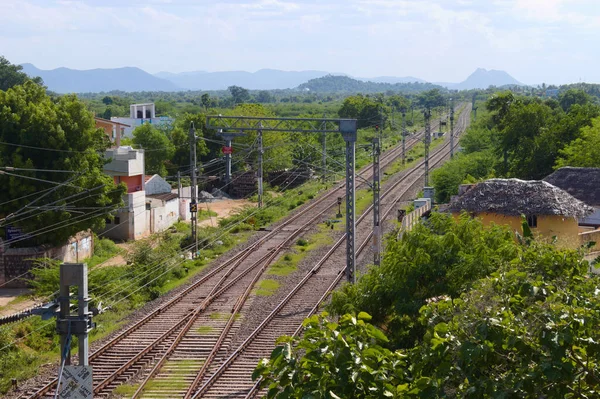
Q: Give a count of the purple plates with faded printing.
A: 0